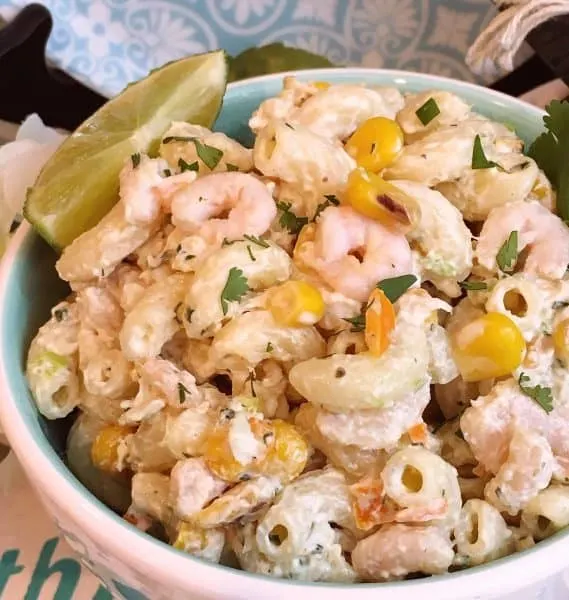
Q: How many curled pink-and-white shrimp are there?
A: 3